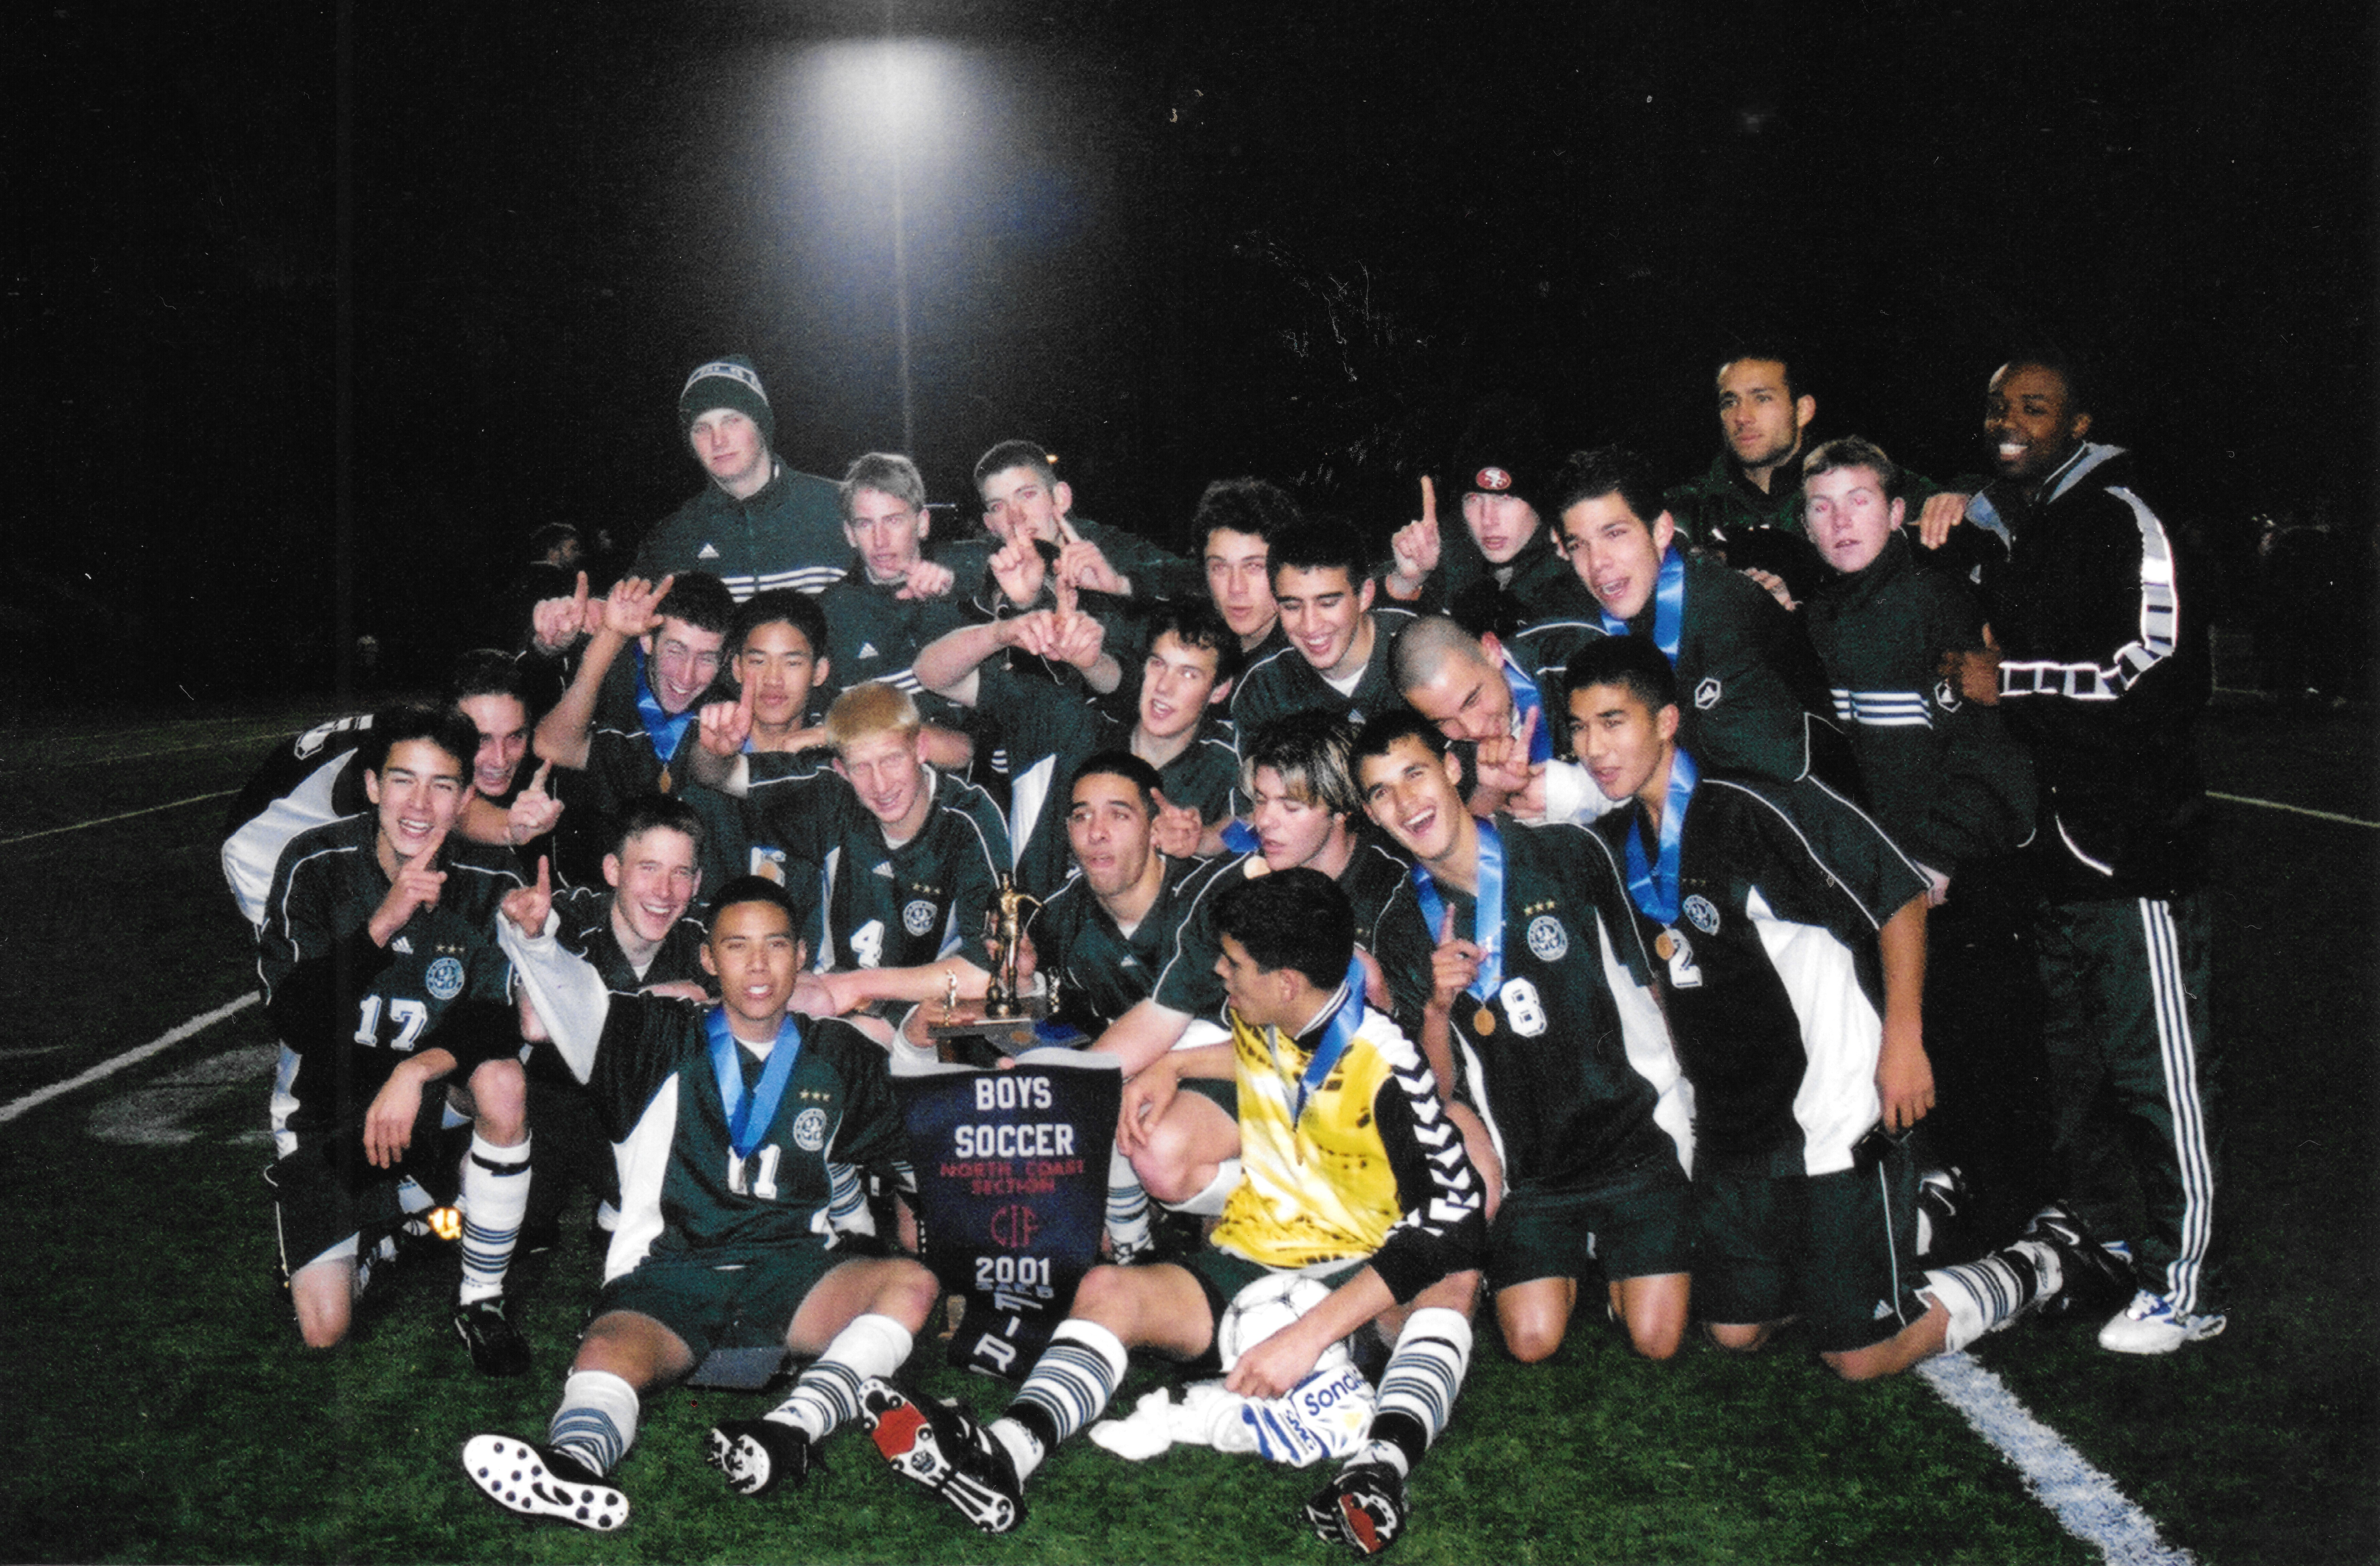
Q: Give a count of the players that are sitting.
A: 2